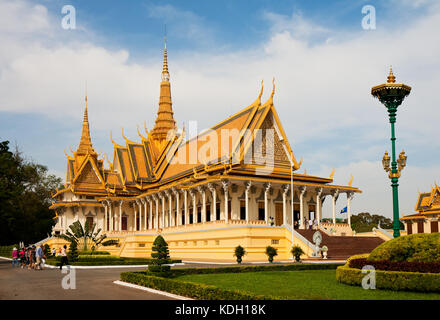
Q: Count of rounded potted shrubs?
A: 3